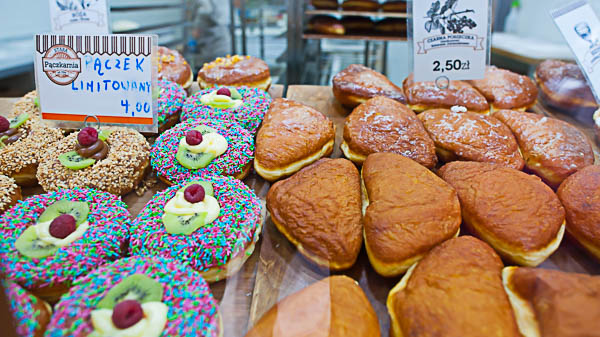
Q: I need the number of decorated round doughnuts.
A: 13